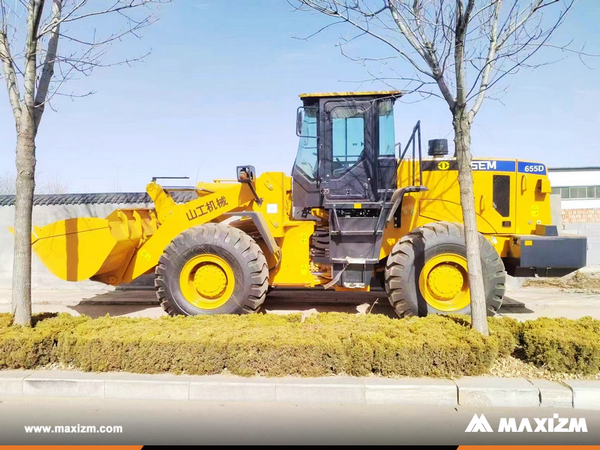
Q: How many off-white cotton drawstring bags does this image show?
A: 0